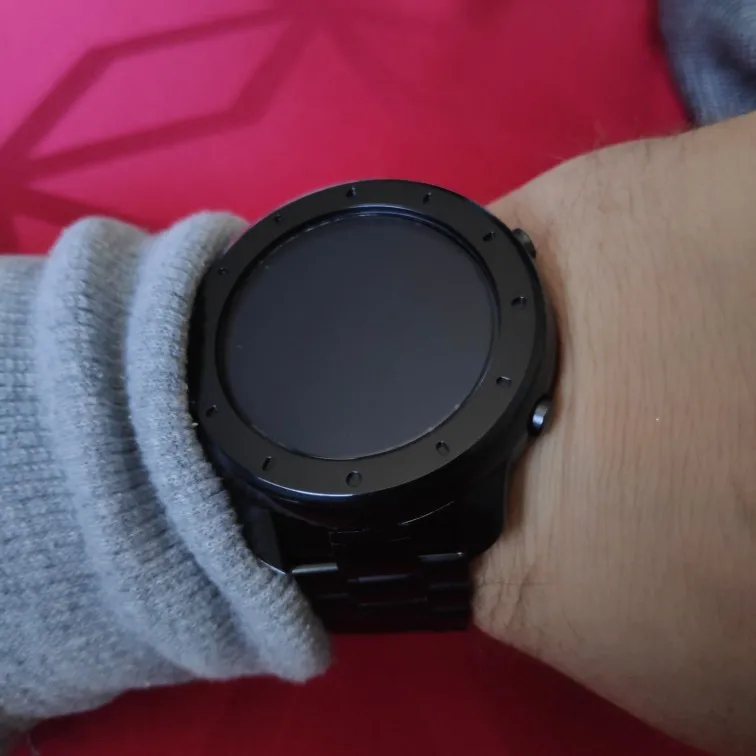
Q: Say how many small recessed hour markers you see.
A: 11